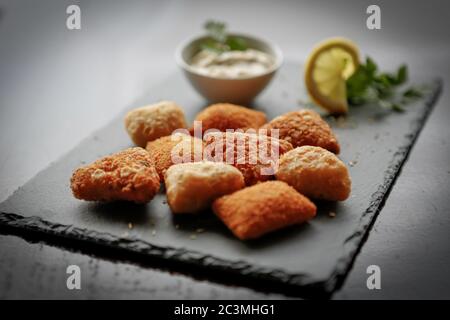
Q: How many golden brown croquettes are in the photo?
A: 9